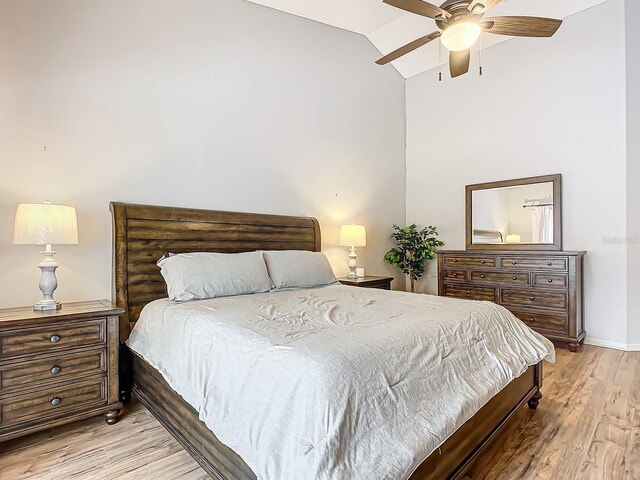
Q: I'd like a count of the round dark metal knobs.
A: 14